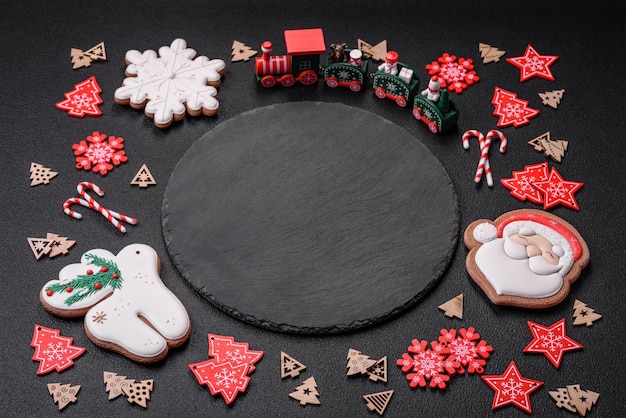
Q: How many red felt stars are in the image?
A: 4